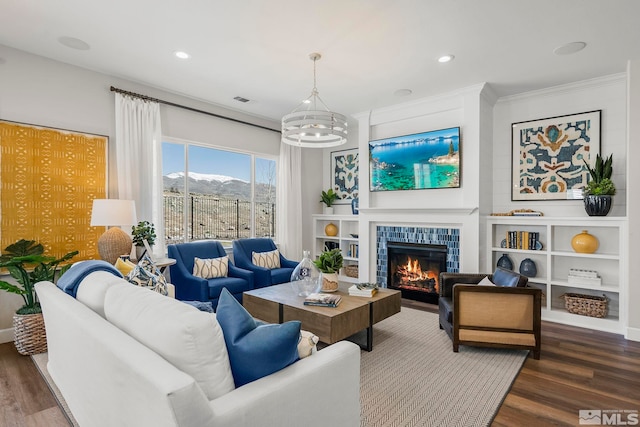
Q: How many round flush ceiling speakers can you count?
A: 3